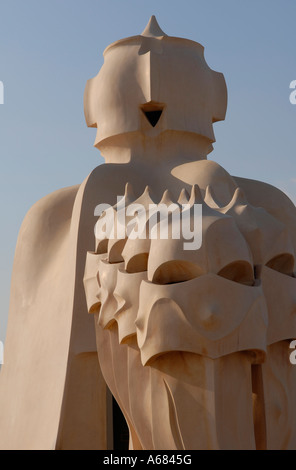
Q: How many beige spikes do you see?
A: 8